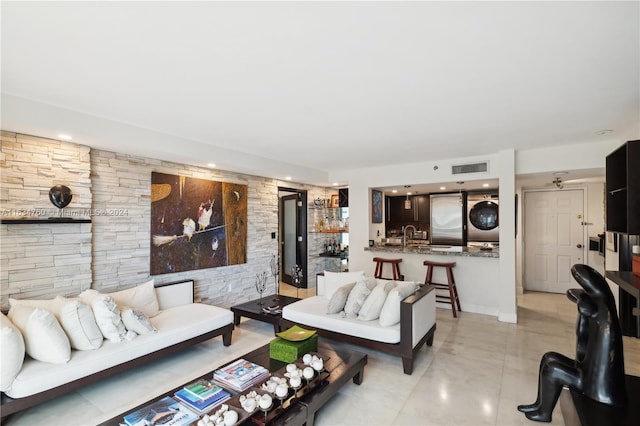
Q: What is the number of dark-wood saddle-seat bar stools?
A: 2